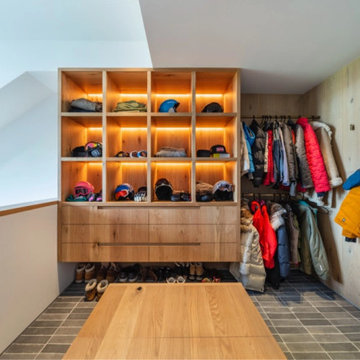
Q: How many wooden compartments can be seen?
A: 12